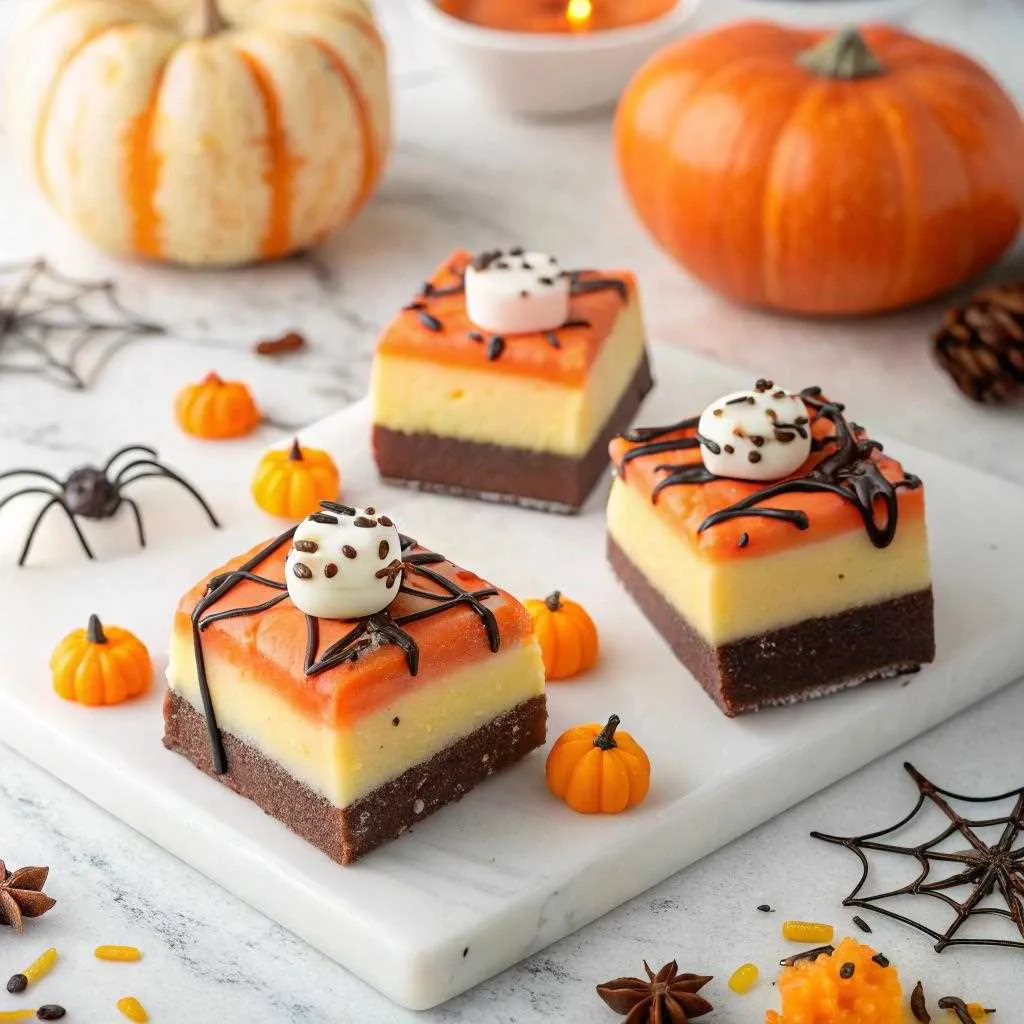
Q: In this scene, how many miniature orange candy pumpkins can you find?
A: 5